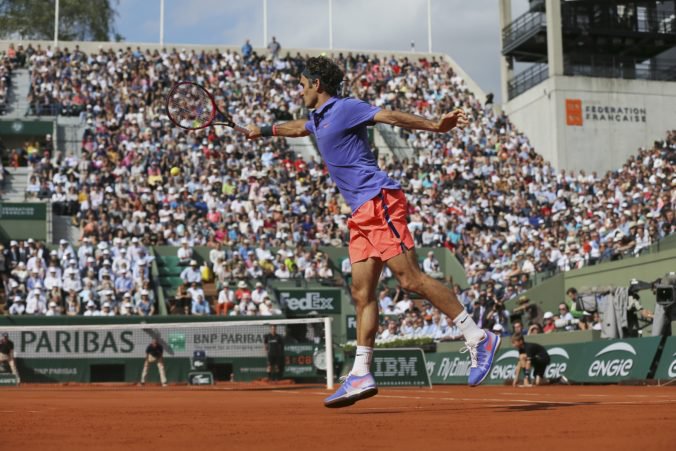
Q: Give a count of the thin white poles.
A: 5